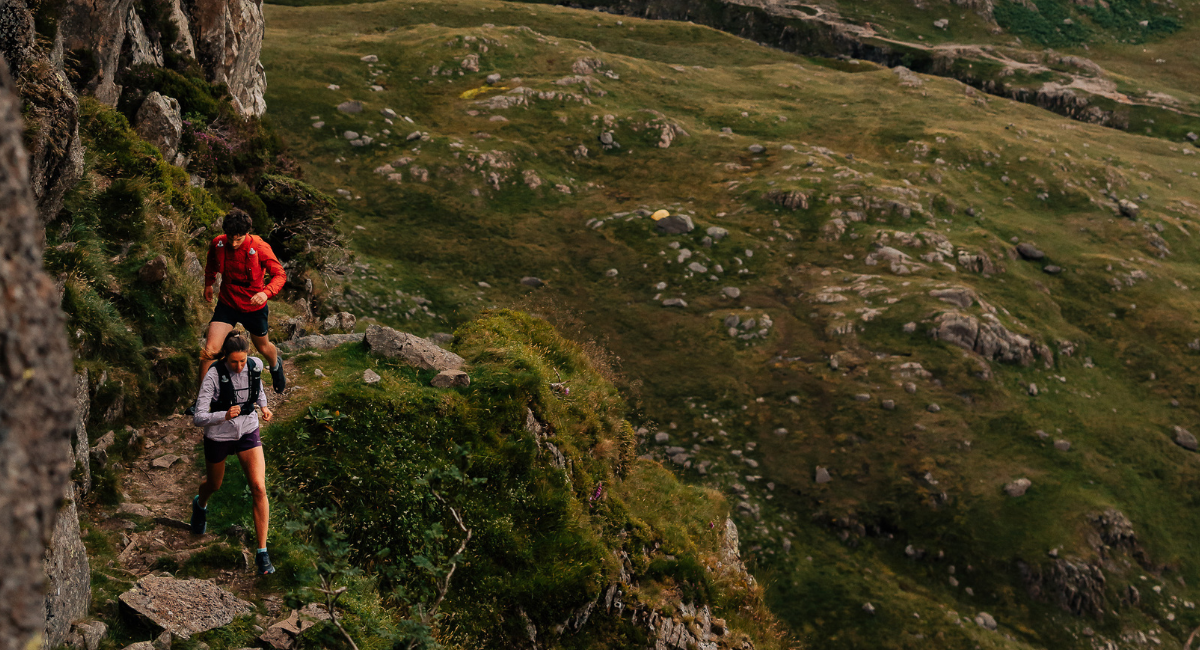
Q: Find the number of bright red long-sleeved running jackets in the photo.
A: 1